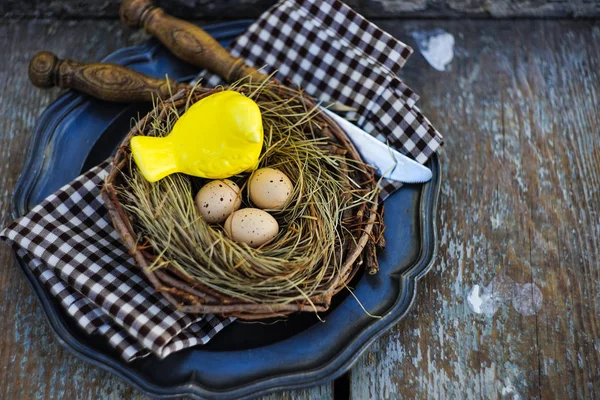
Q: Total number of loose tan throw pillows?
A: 0